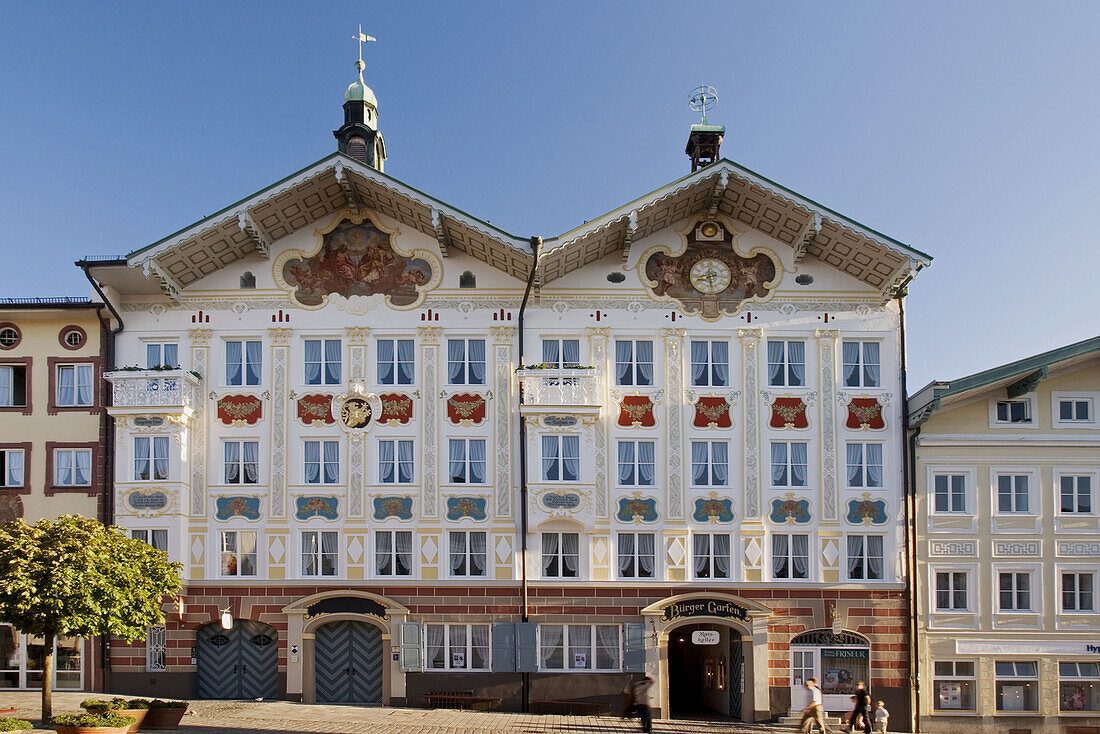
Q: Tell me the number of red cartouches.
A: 8